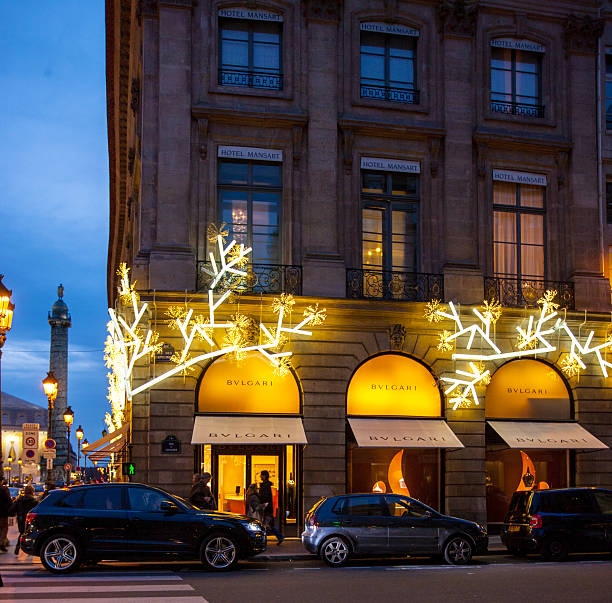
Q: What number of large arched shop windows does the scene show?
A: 3